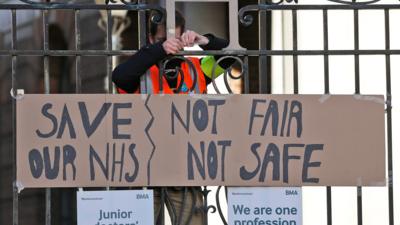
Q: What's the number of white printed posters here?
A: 2